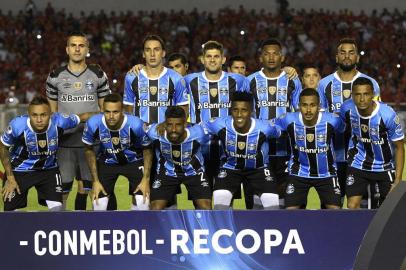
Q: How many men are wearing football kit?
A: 11